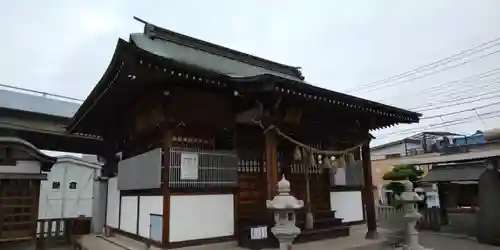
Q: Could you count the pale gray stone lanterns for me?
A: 2